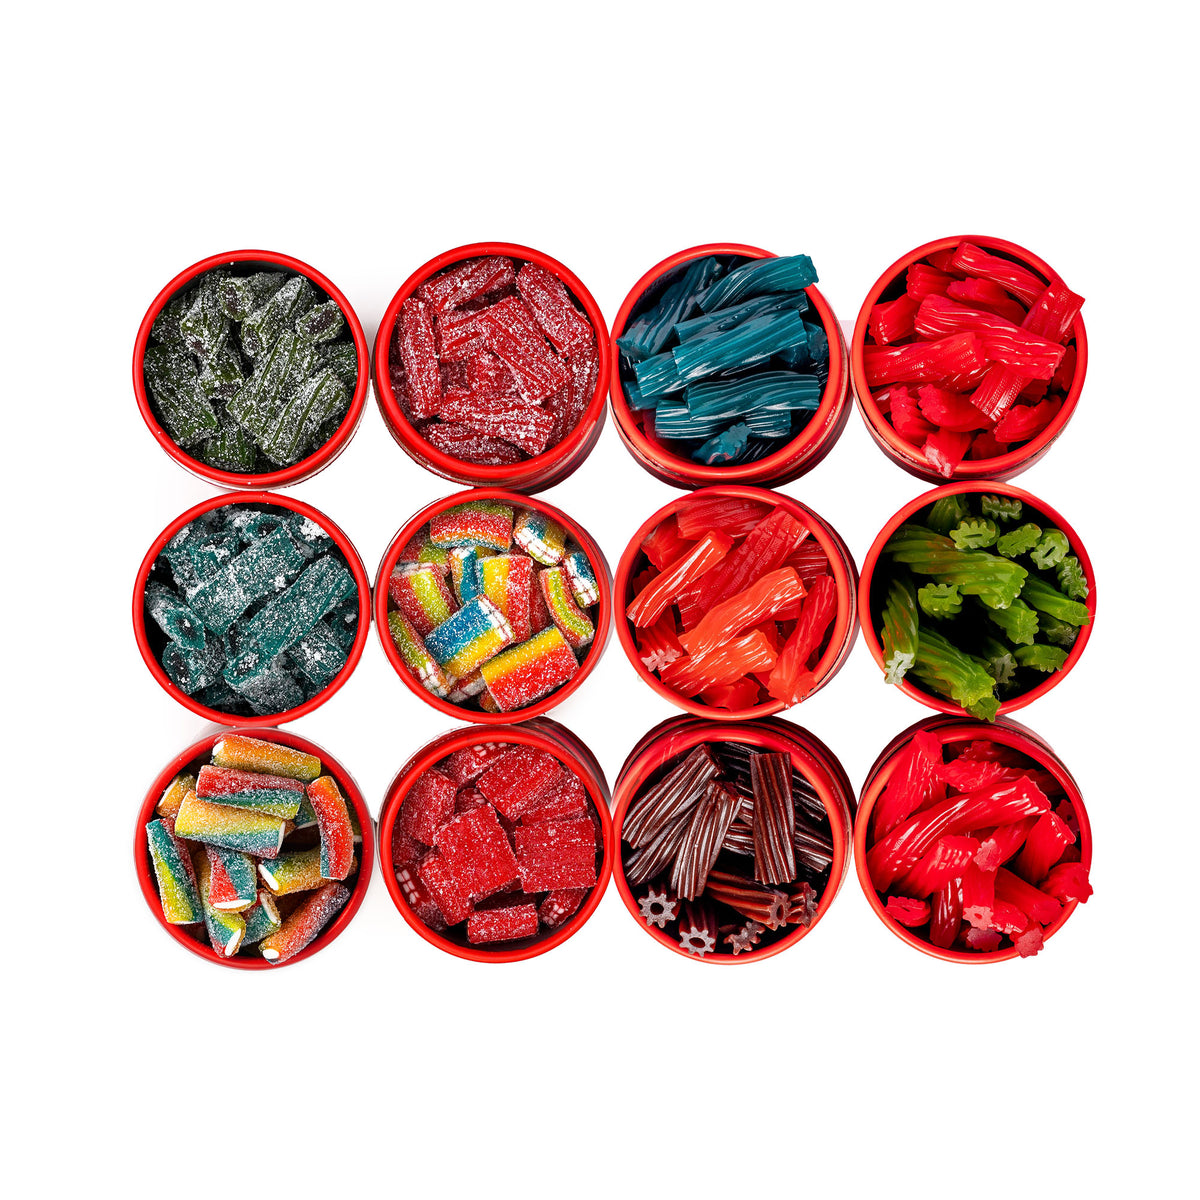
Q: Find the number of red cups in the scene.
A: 12